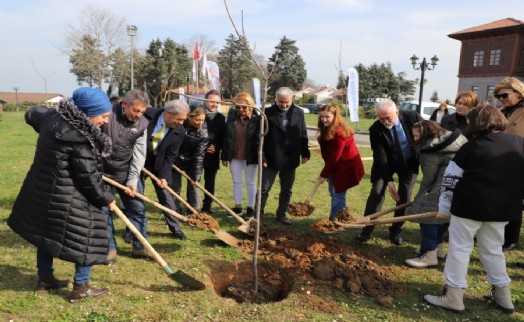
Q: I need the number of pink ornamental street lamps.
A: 0